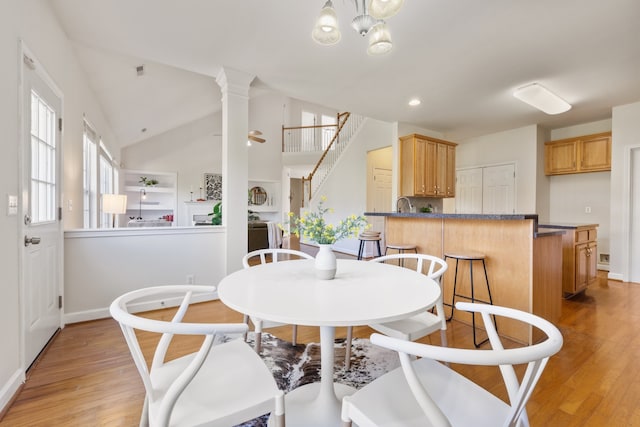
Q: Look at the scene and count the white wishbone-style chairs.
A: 4